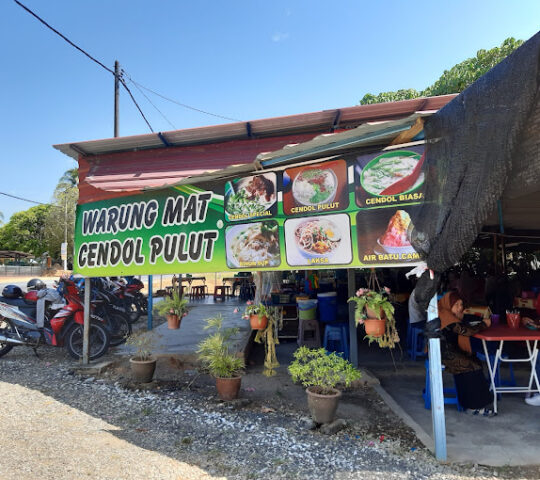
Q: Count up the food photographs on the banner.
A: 6